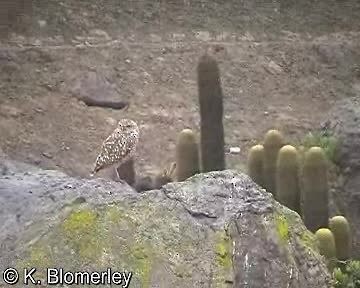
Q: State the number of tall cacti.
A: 1